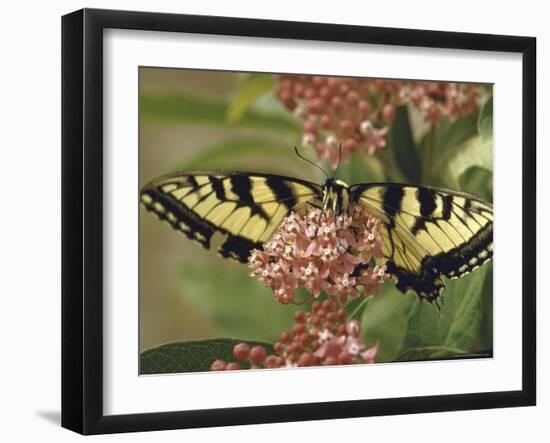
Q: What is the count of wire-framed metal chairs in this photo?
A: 0